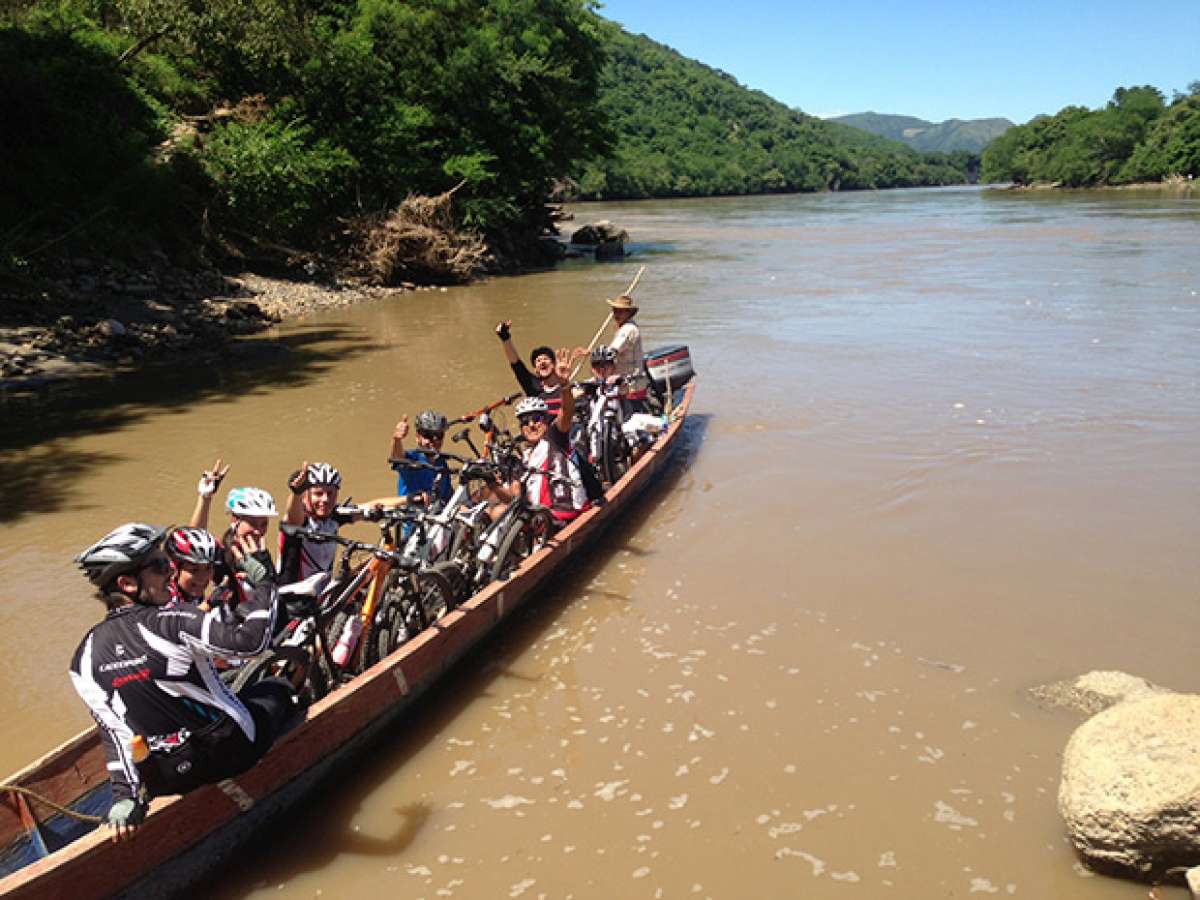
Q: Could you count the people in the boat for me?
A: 9